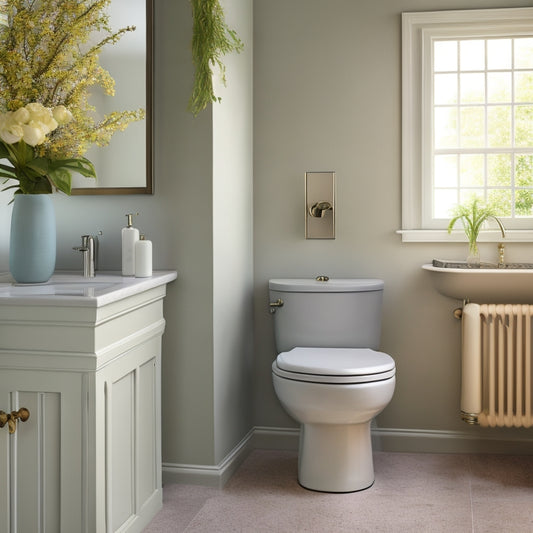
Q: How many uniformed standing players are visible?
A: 0